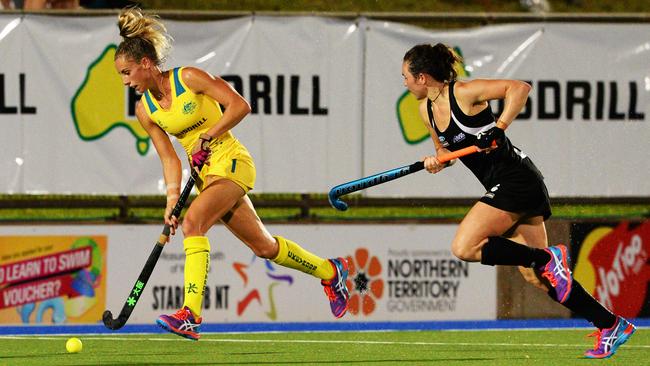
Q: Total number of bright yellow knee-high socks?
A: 2